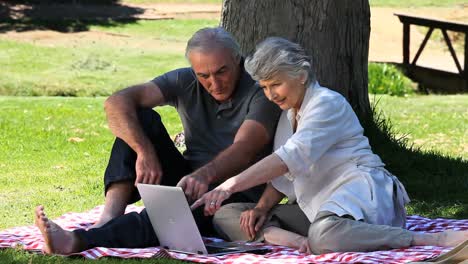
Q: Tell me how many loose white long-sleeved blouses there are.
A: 1